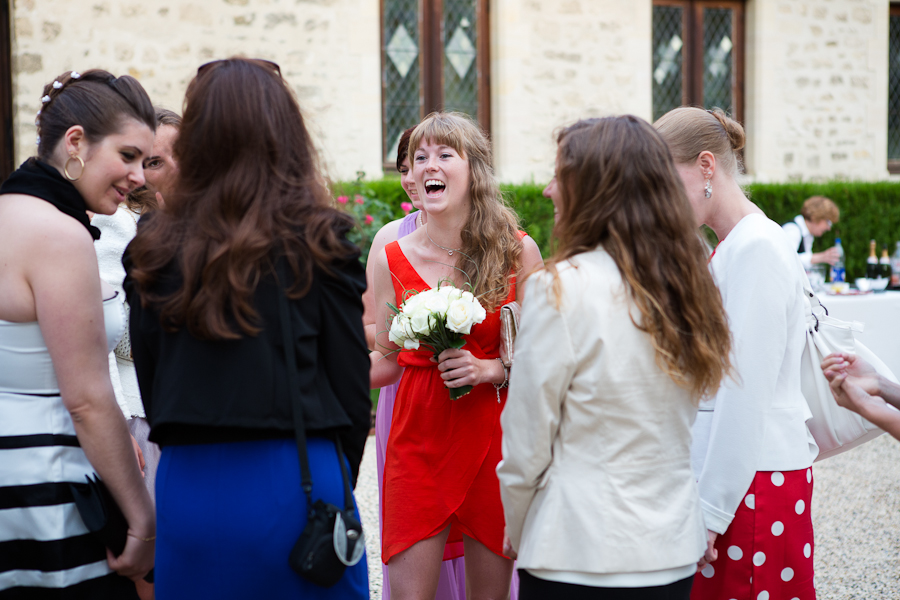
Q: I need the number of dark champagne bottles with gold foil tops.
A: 2